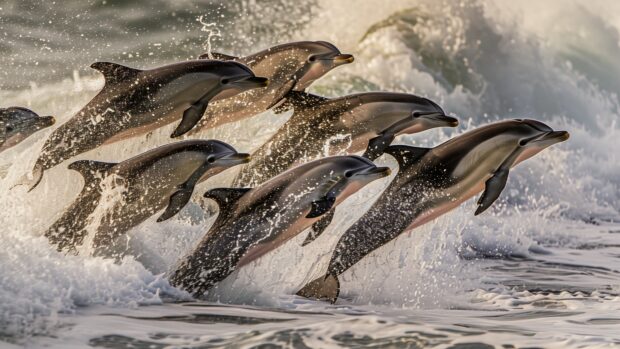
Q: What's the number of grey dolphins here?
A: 7